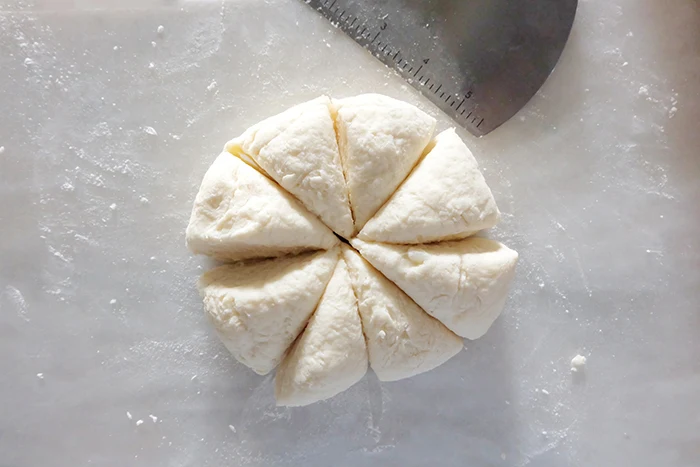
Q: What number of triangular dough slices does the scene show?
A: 8